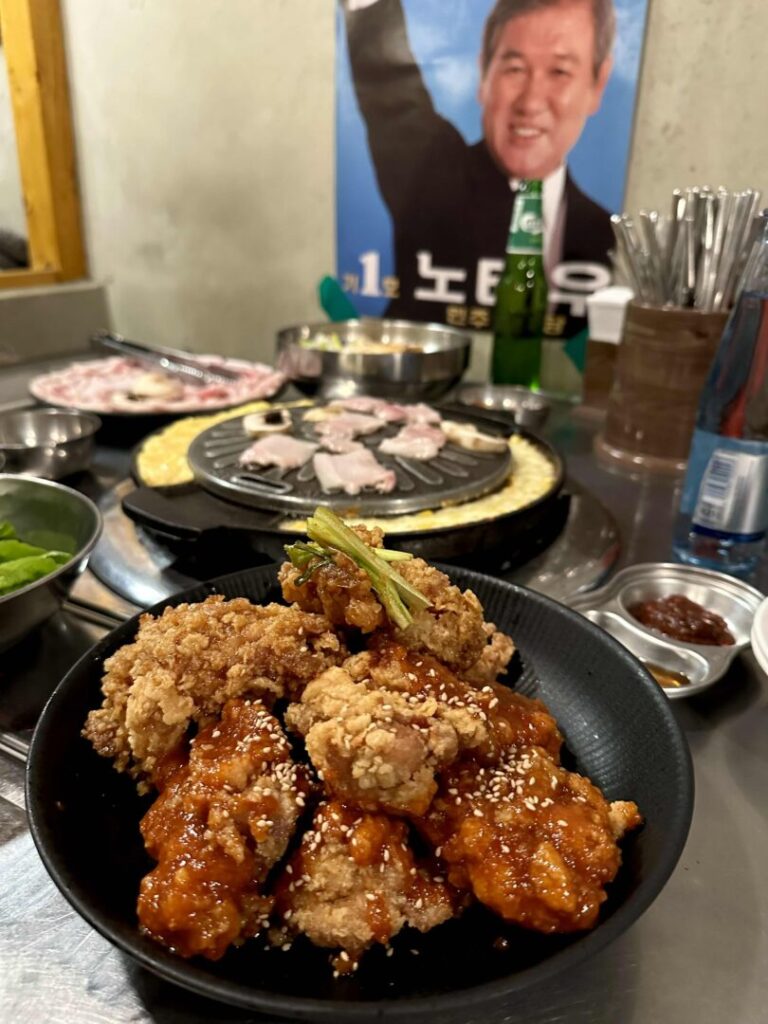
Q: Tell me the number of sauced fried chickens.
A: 4